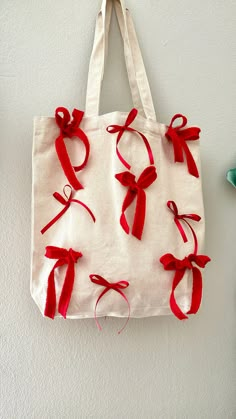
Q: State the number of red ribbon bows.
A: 9